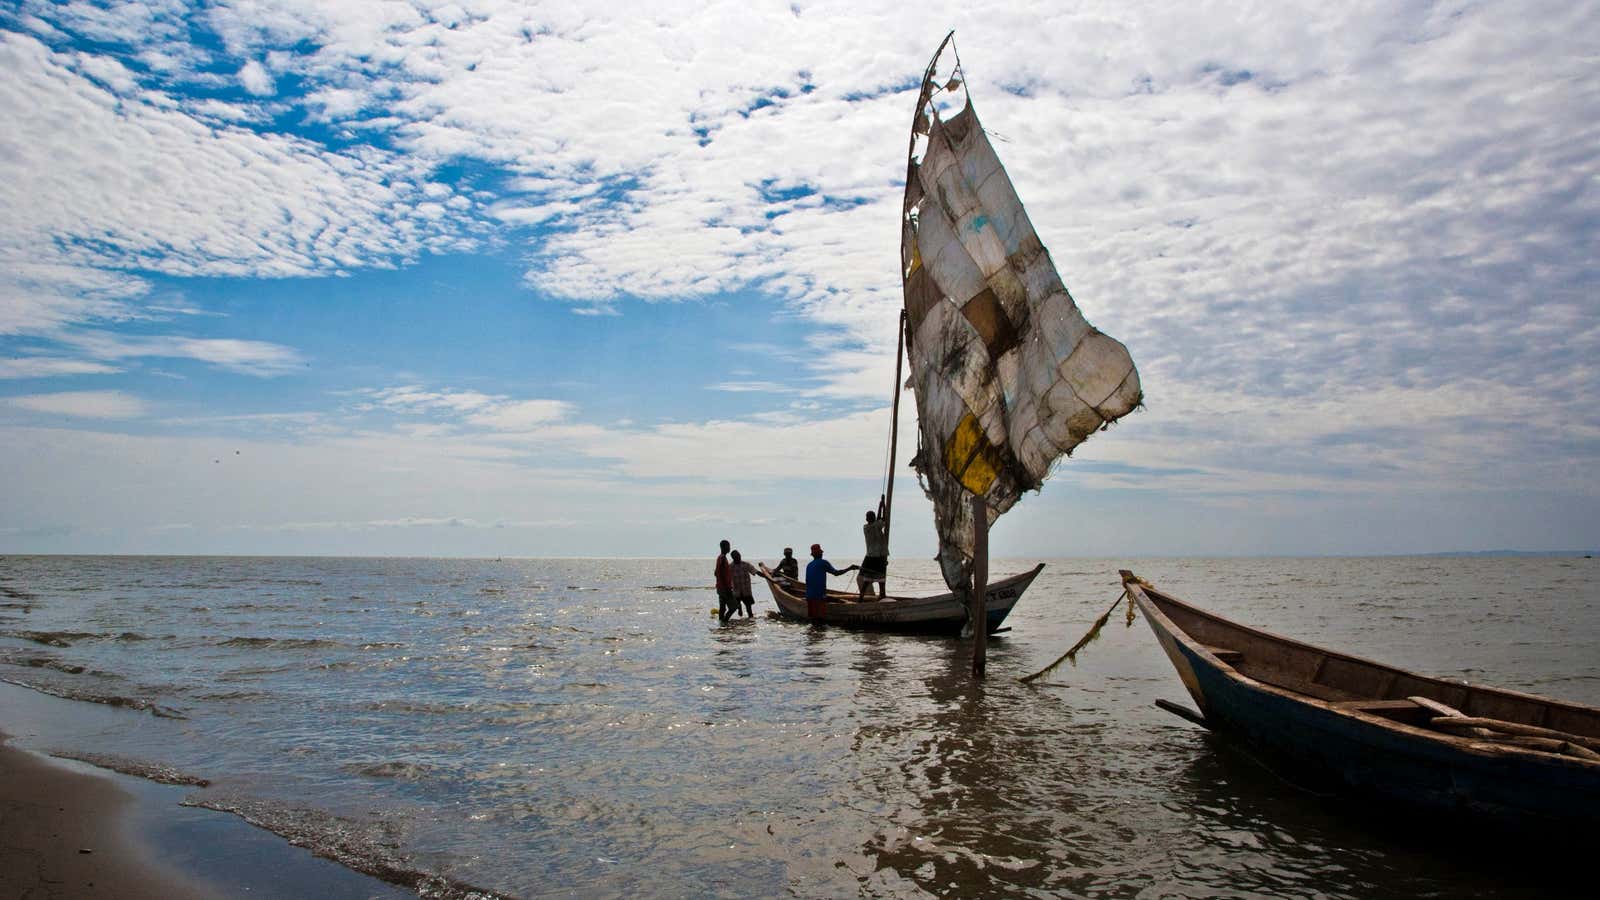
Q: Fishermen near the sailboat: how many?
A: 5